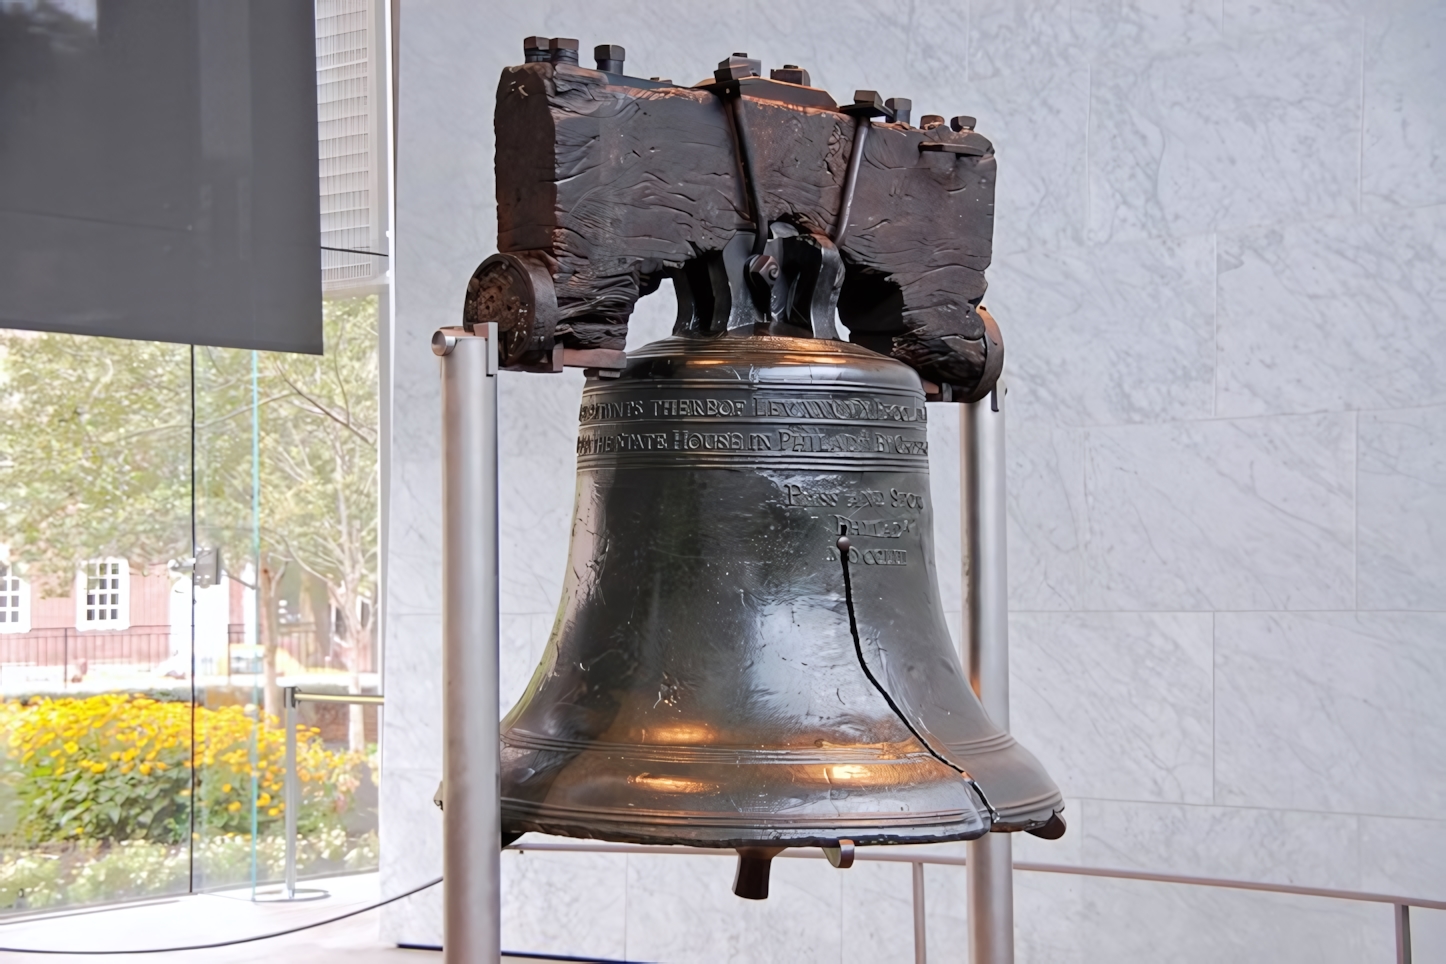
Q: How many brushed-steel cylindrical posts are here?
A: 2